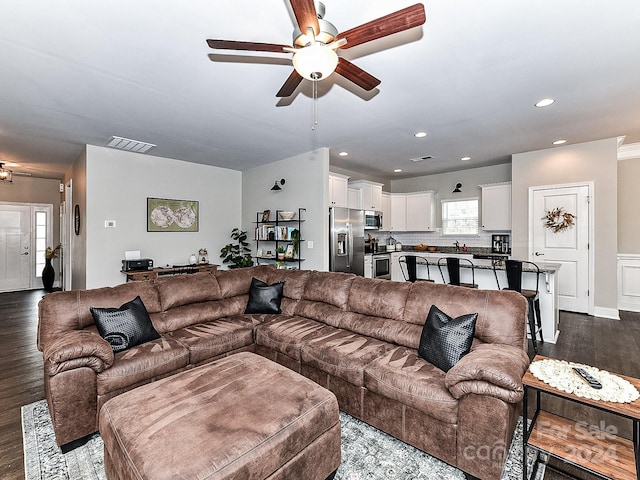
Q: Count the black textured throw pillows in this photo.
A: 3